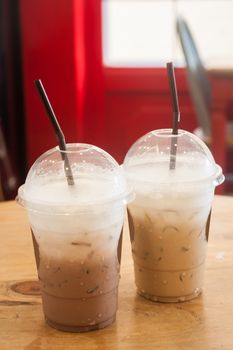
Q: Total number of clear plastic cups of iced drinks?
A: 2